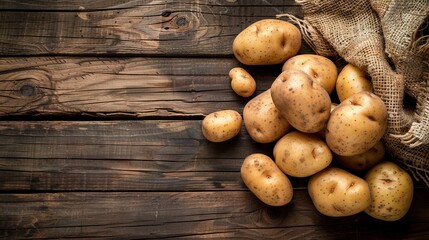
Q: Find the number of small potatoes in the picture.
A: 2